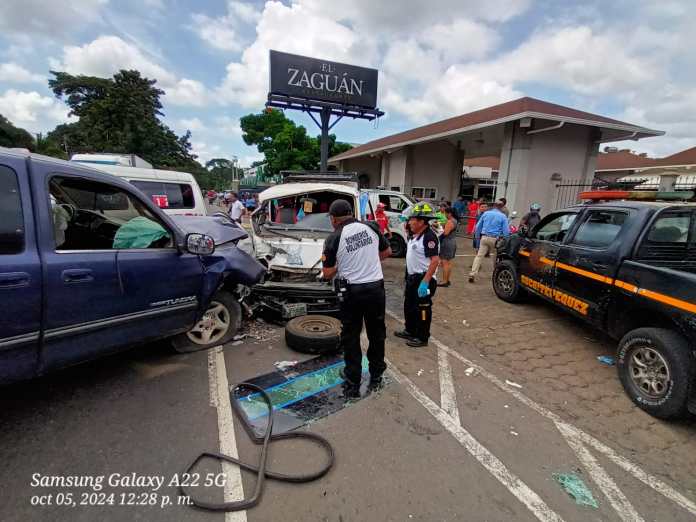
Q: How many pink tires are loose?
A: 0